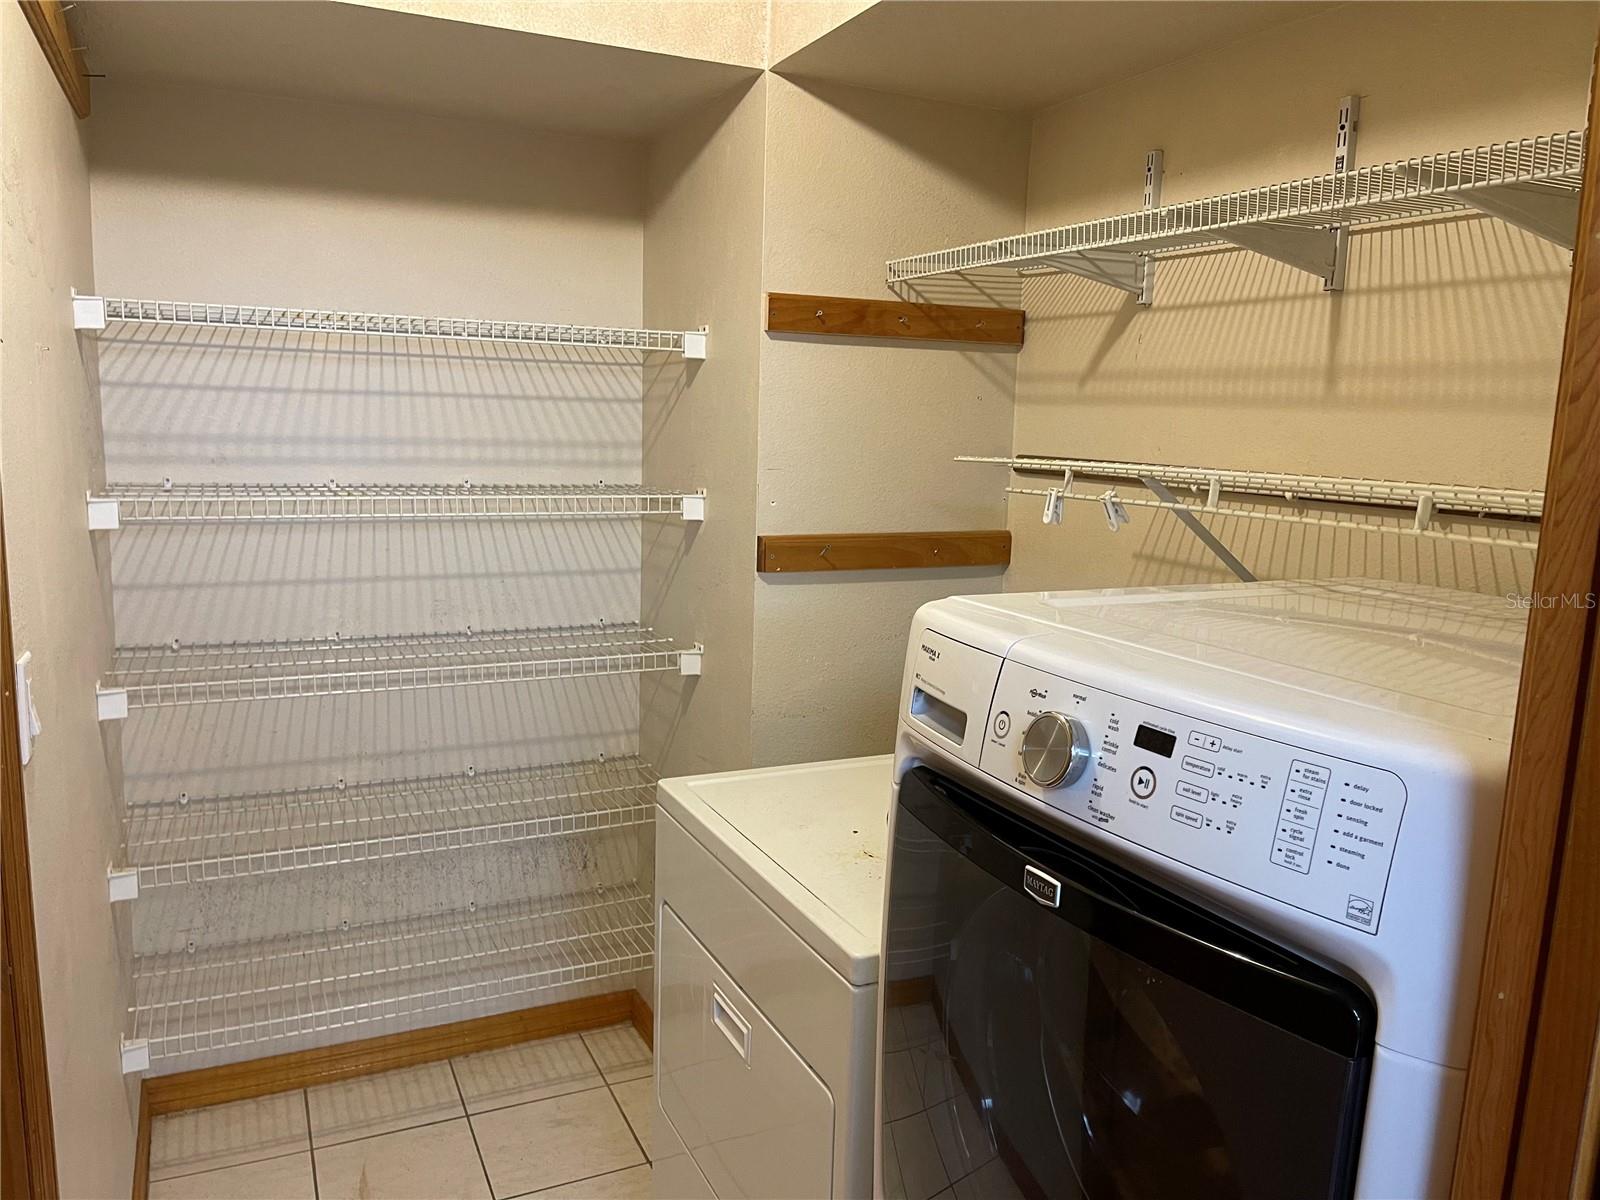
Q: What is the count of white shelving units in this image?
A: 7